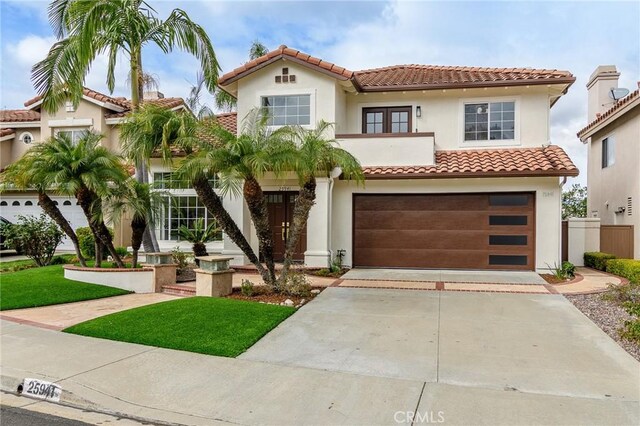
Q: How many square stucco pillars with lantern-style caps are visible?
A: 2